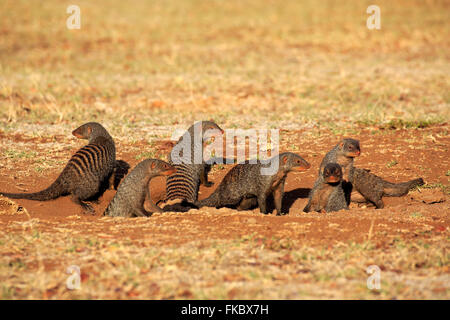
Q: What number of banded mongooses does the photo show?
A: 6